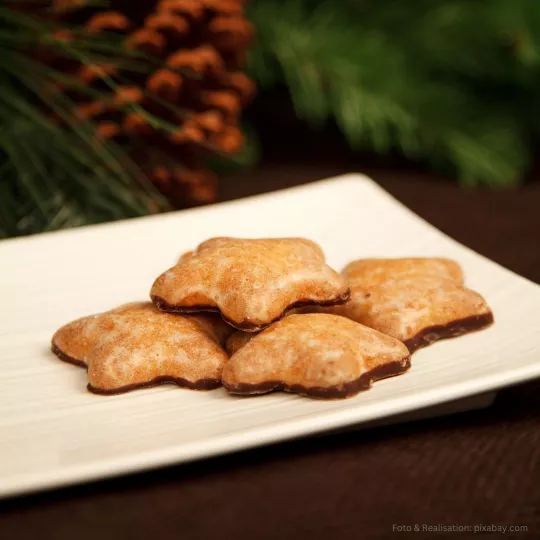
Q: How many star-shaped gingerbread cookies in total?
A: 4